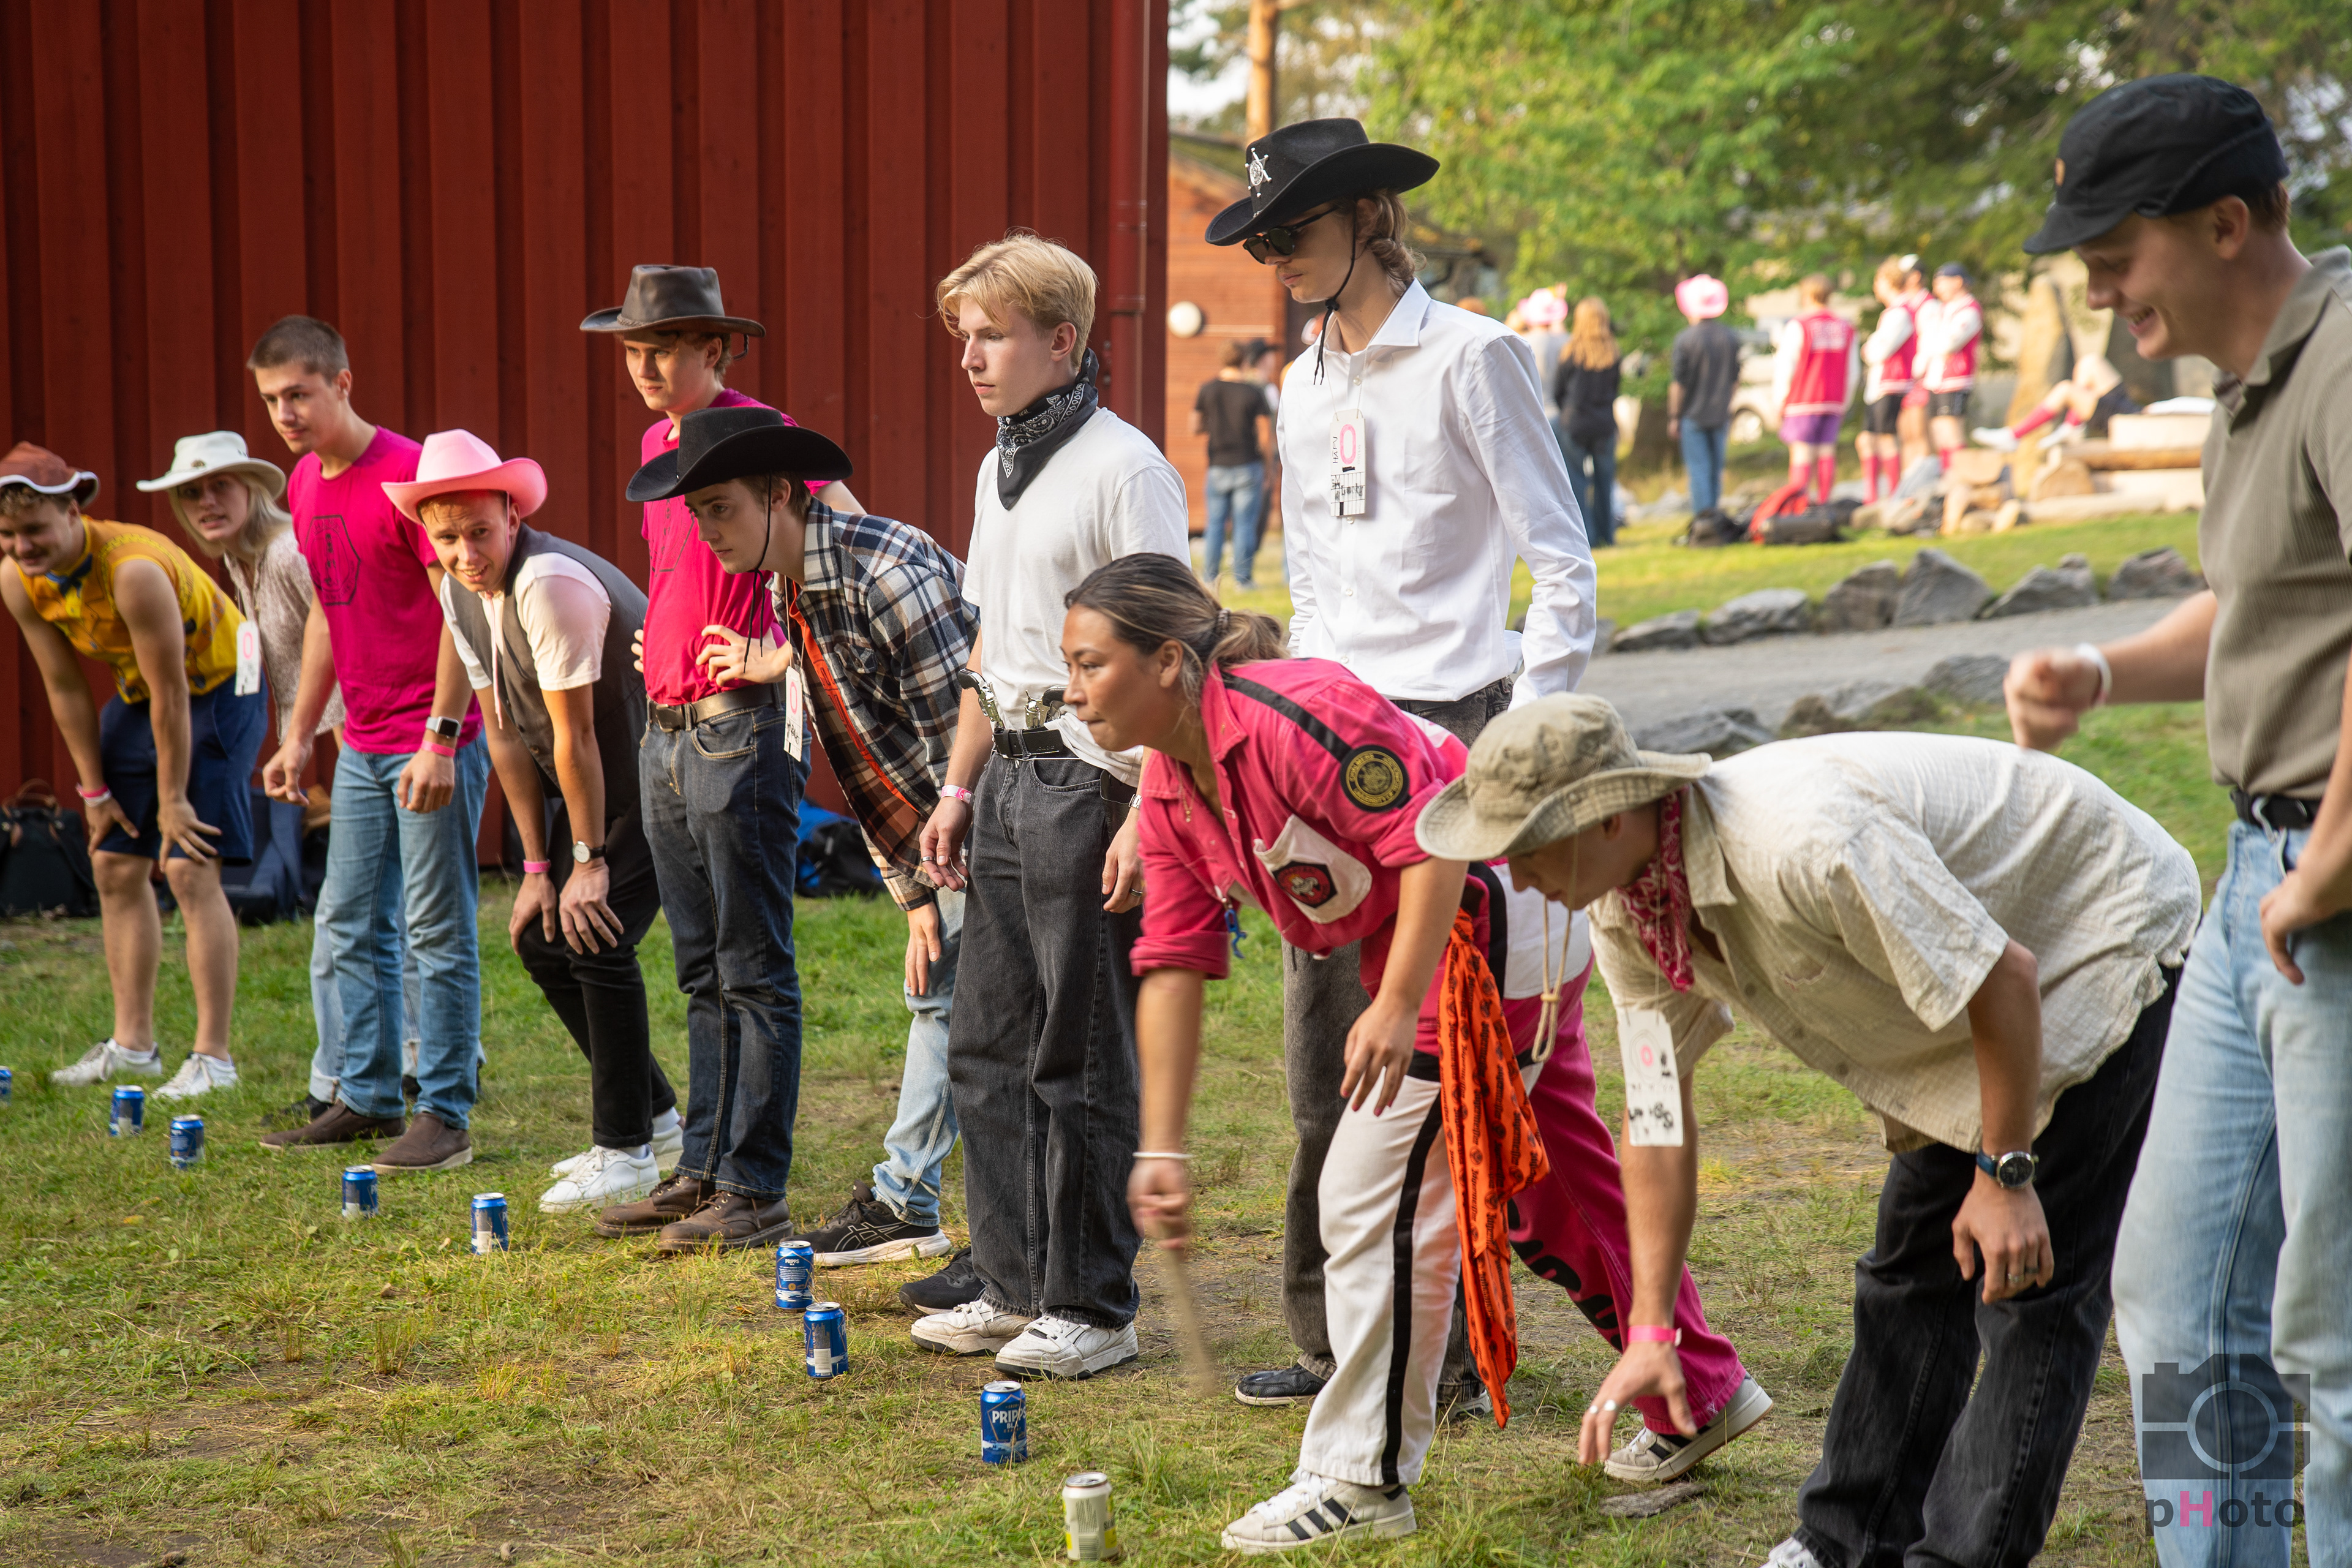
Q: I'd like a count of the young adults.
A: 11